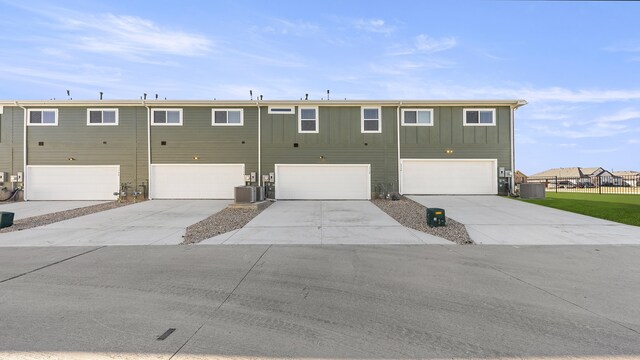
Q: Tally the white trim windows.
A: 9